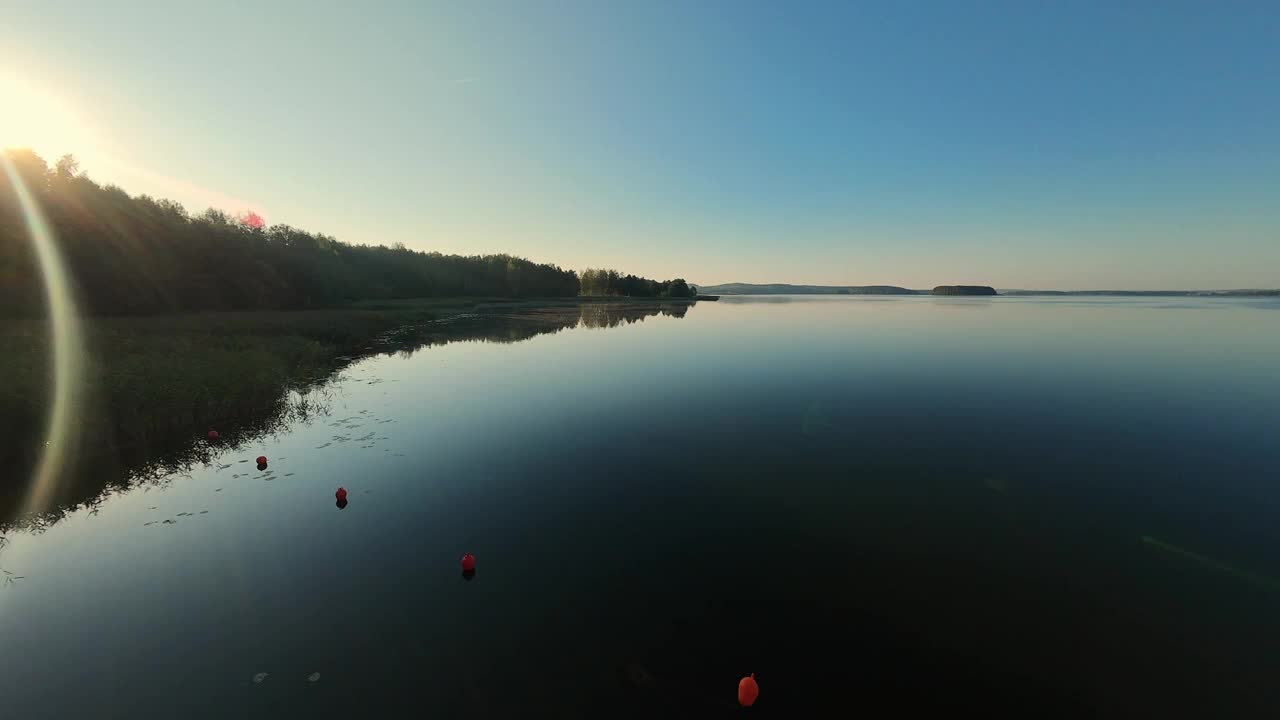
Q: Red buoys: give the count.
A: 5